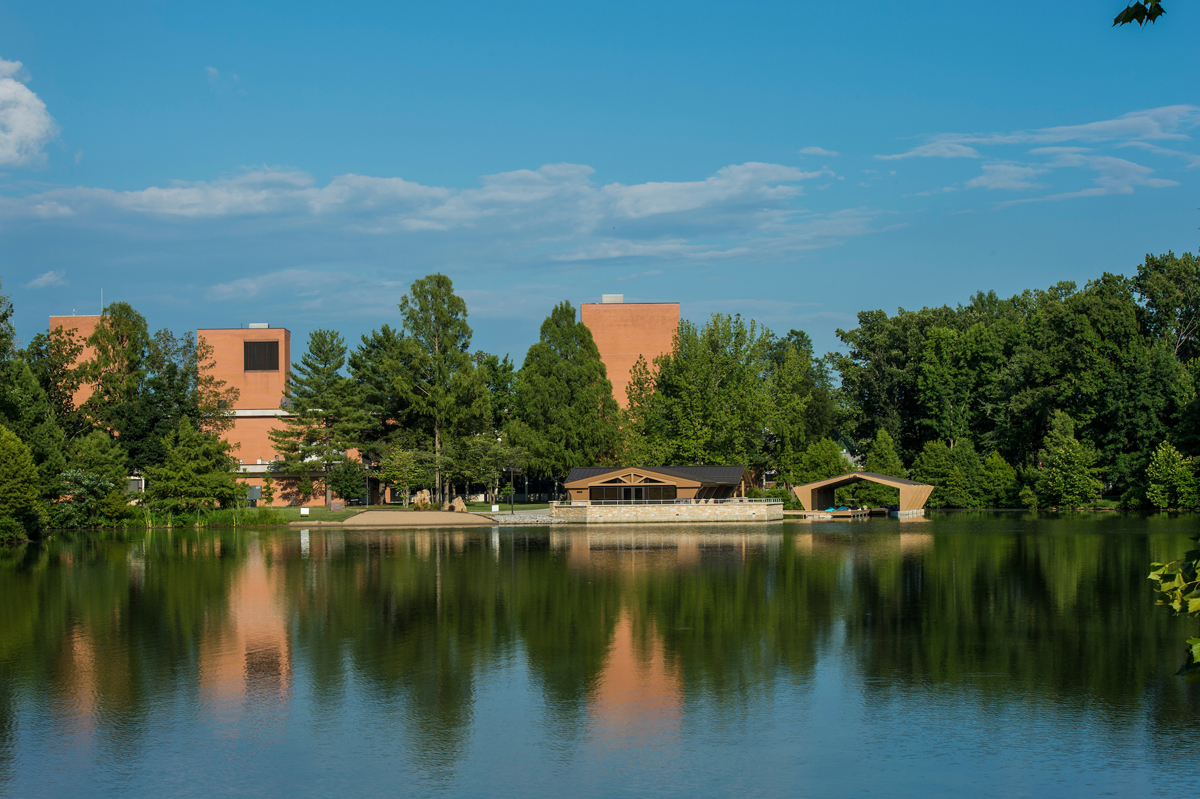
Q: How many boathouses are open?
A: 1